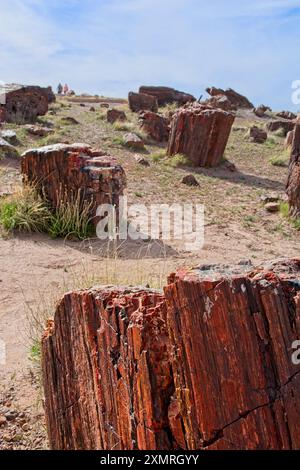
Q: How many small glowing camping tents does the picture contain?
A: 0